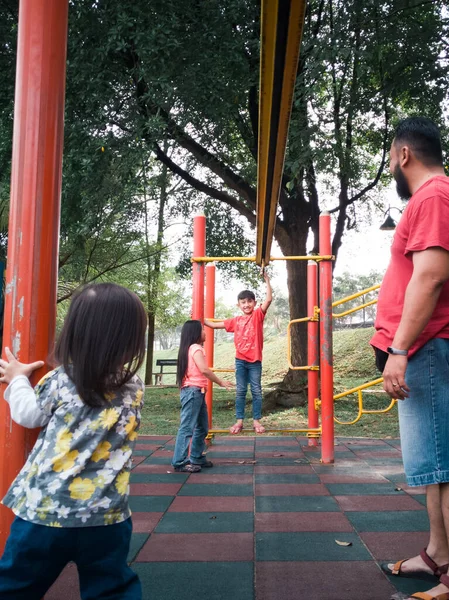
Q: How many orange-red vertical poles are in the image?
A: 5